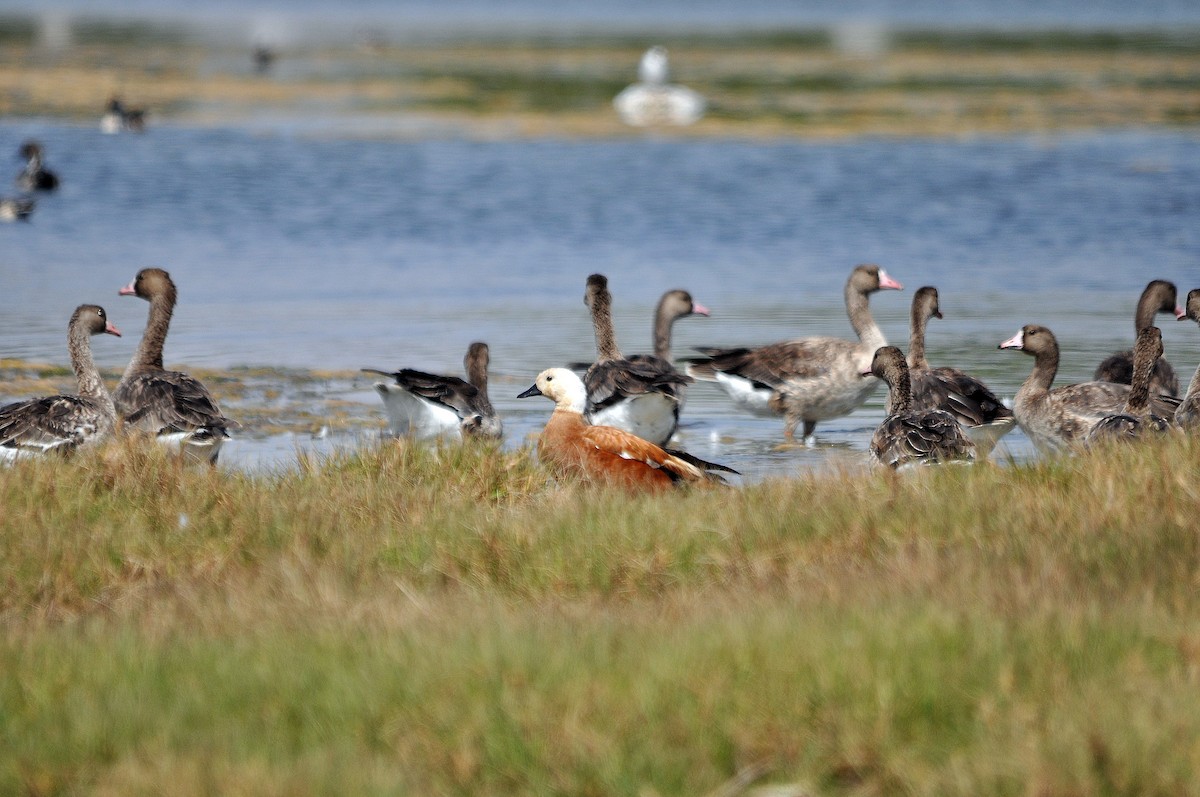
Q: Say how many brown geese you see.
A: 12